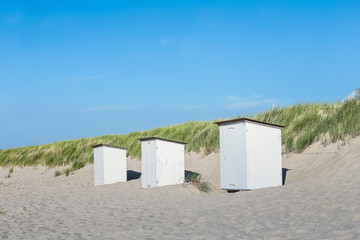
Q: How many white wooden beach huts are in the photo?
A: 3